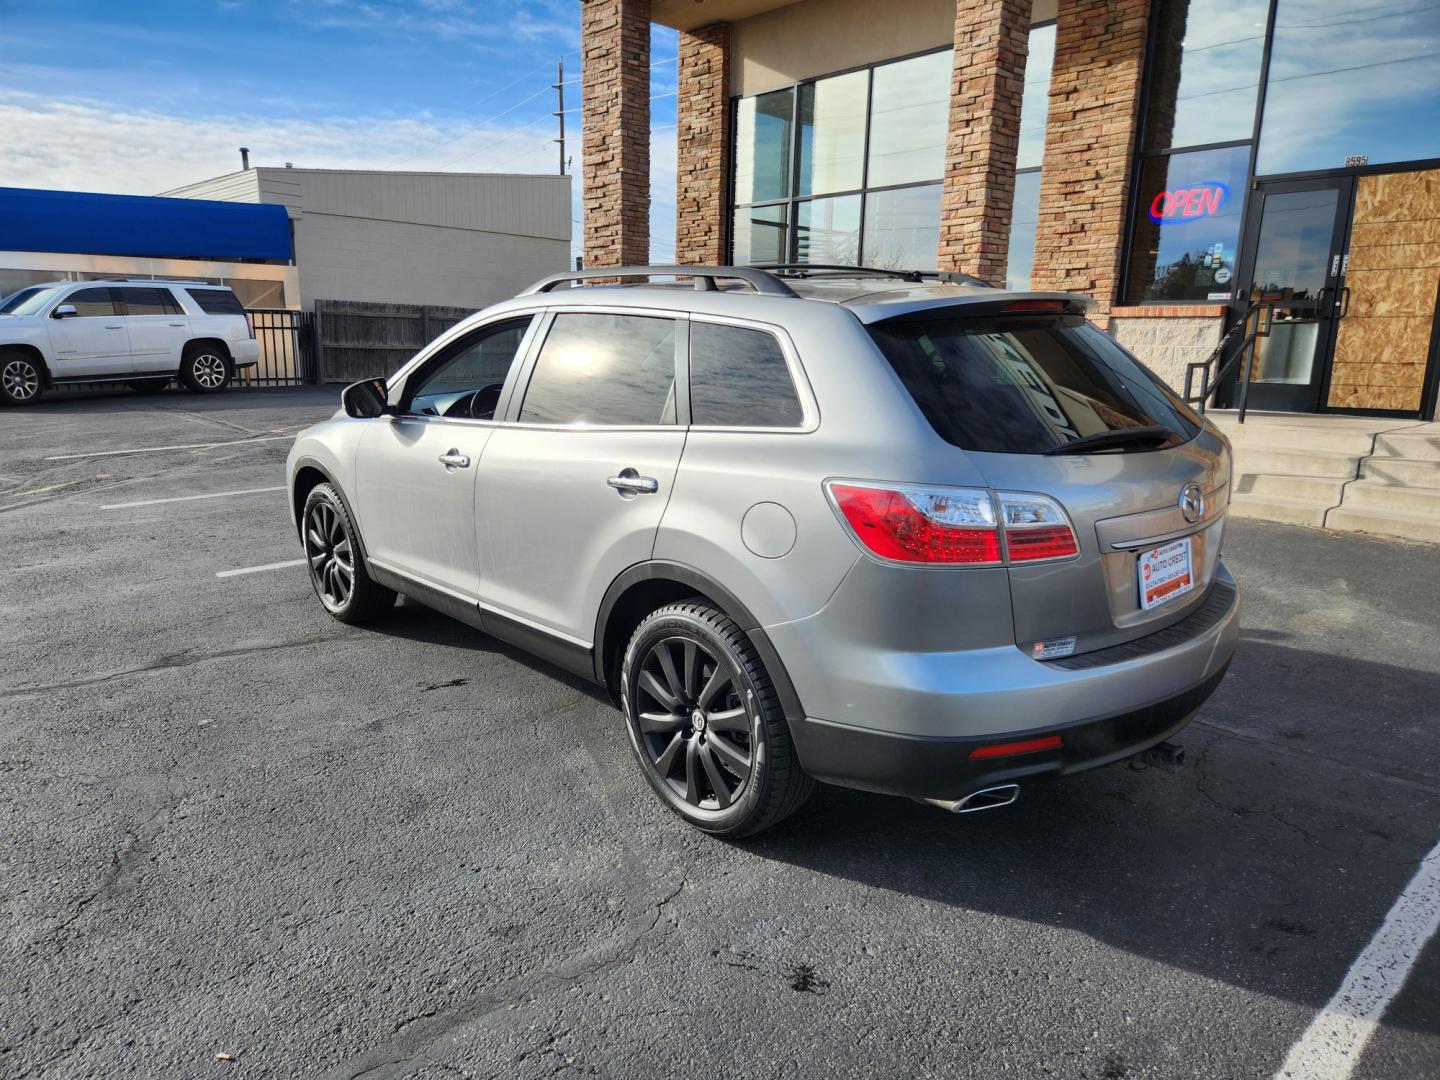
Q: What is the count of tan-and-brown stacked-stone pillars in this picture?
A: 4